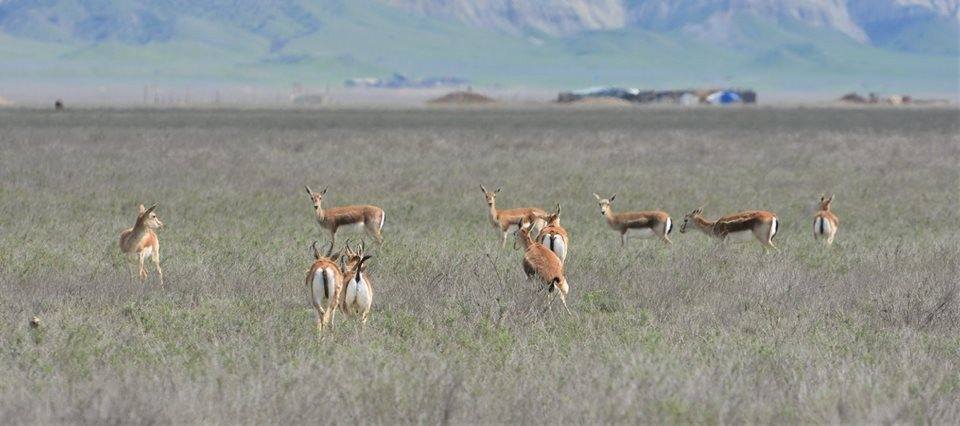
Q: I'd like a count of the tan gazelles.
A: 10